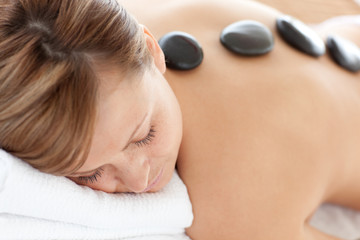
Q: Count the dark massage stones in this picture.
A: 4